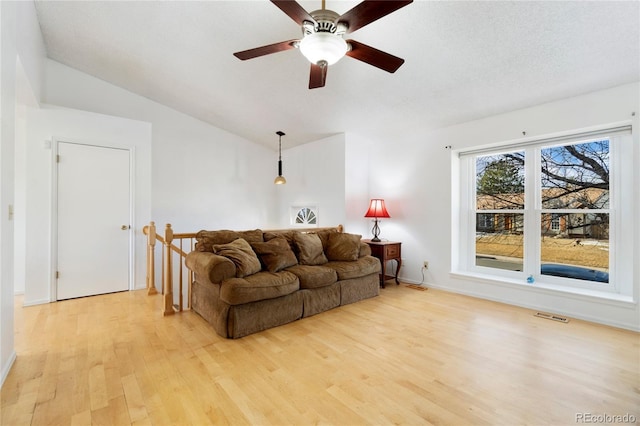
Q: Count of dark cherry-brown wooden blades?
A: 5